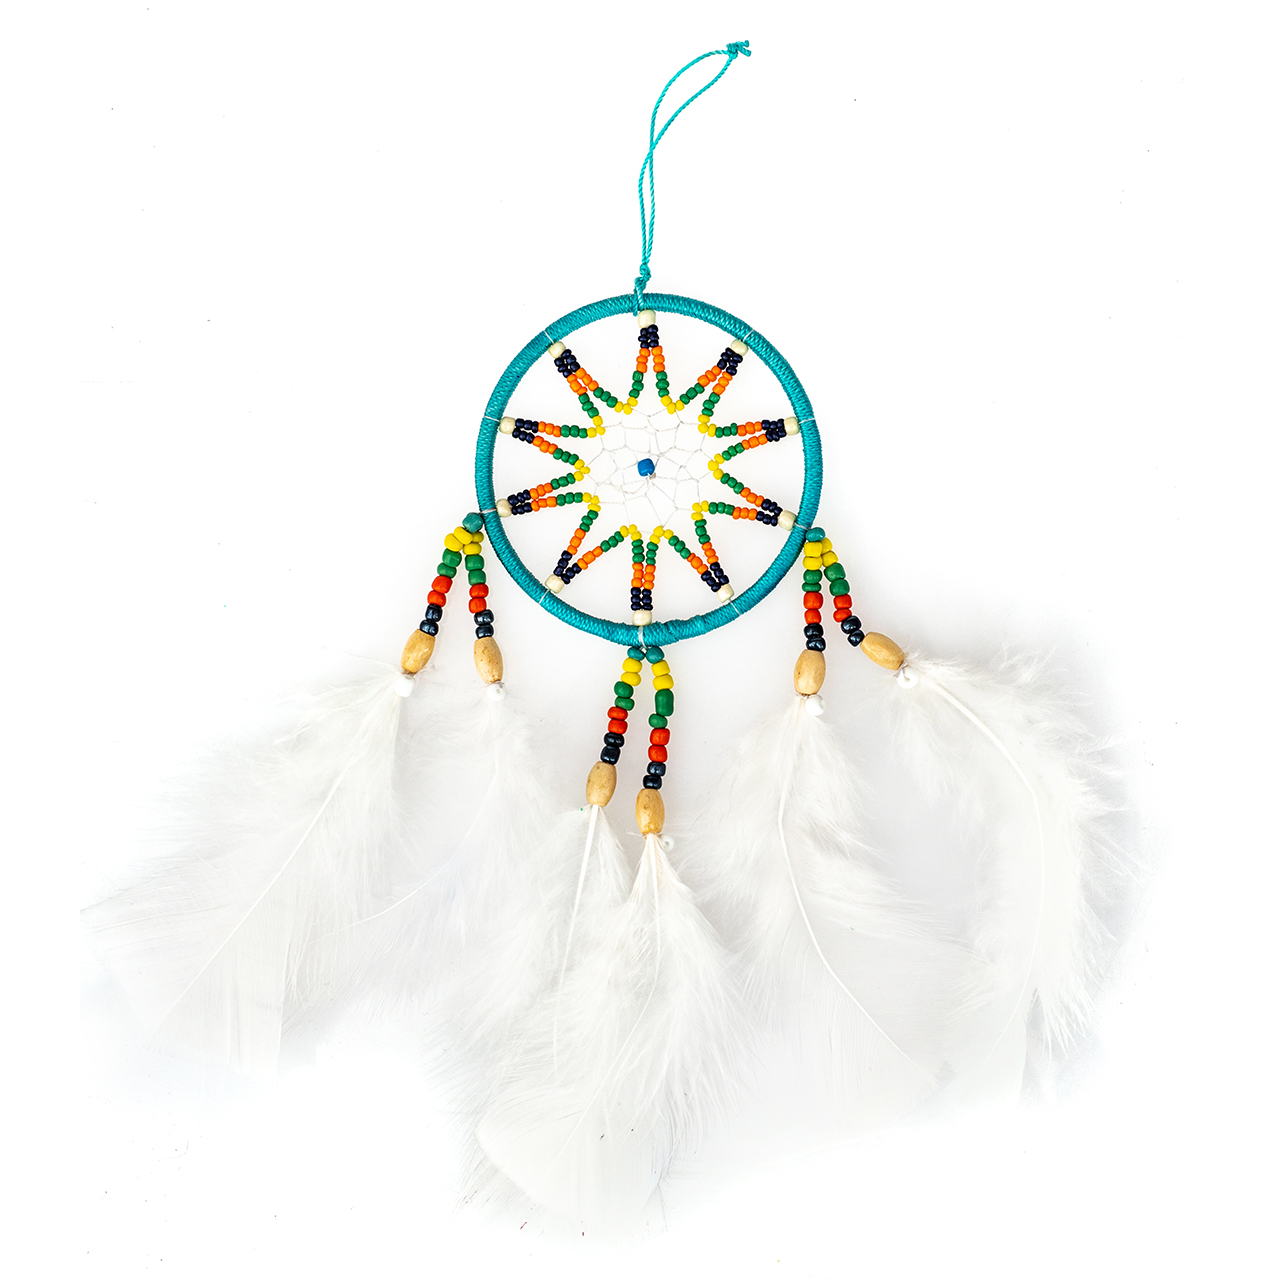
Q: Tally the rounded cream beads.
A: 10